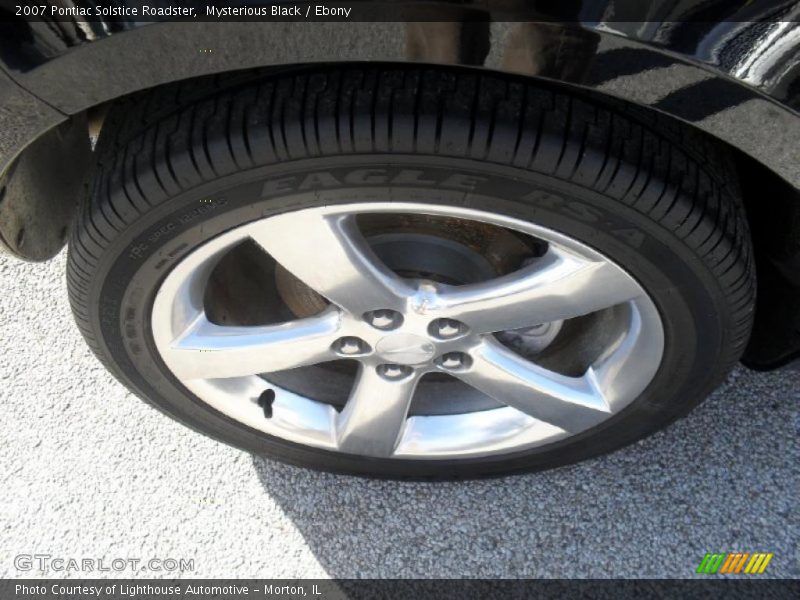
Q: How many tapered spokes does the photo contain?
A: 5